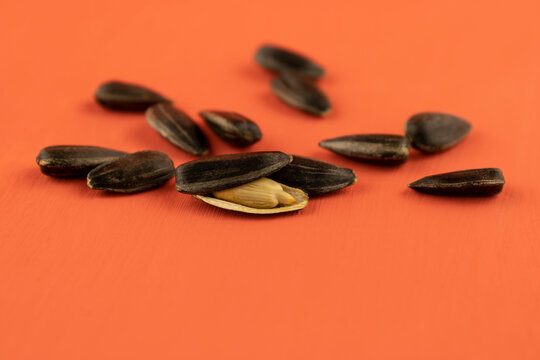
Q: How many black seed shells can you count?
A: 12